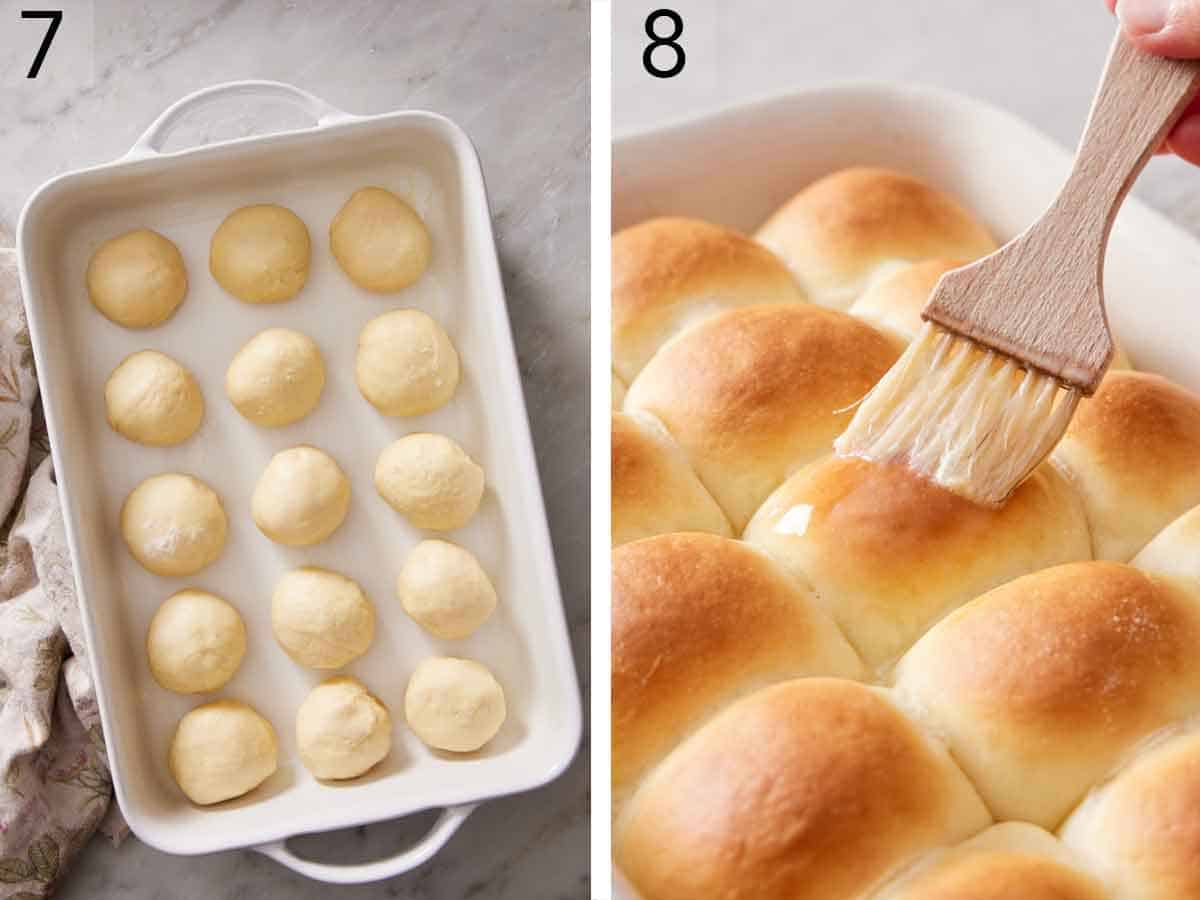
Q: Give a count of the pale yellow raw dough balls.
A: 15